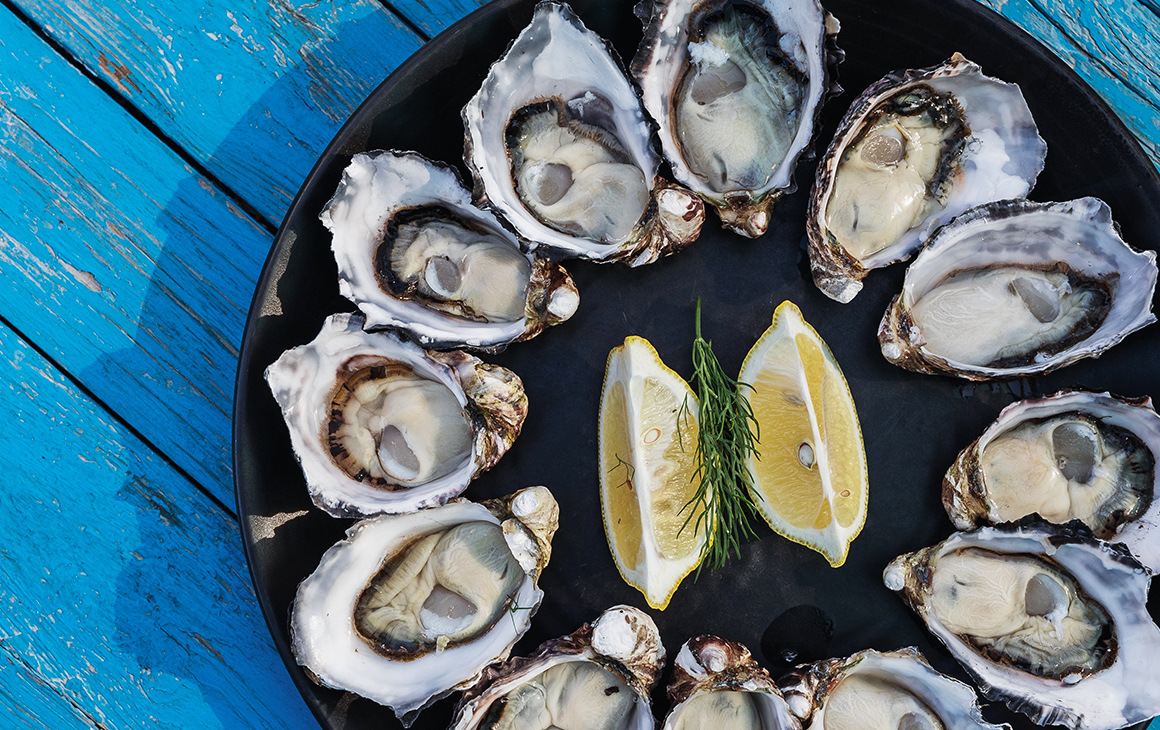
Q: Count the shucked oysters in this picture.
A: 12